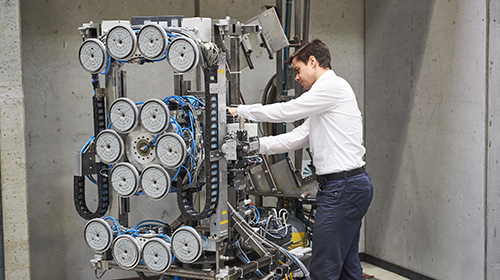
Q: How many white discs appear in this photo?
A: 14